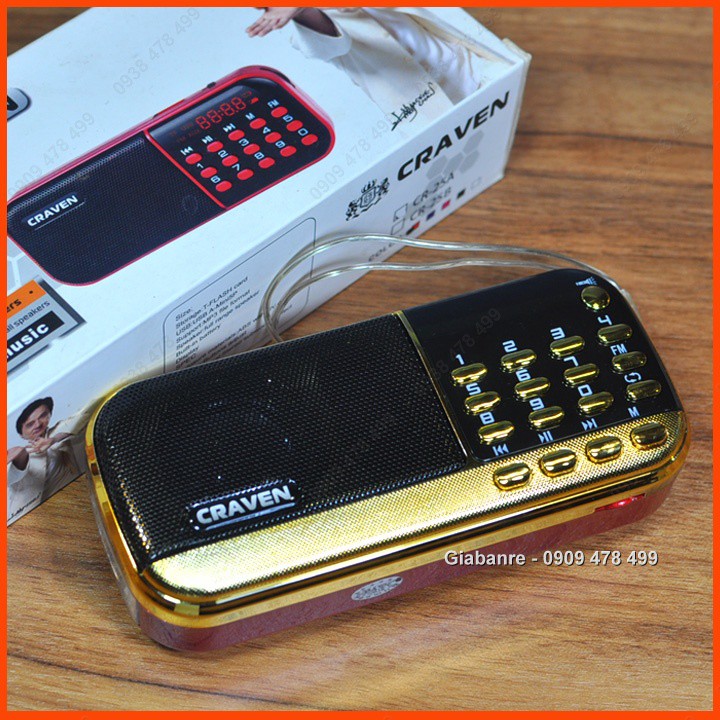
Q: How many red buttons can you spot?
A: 15